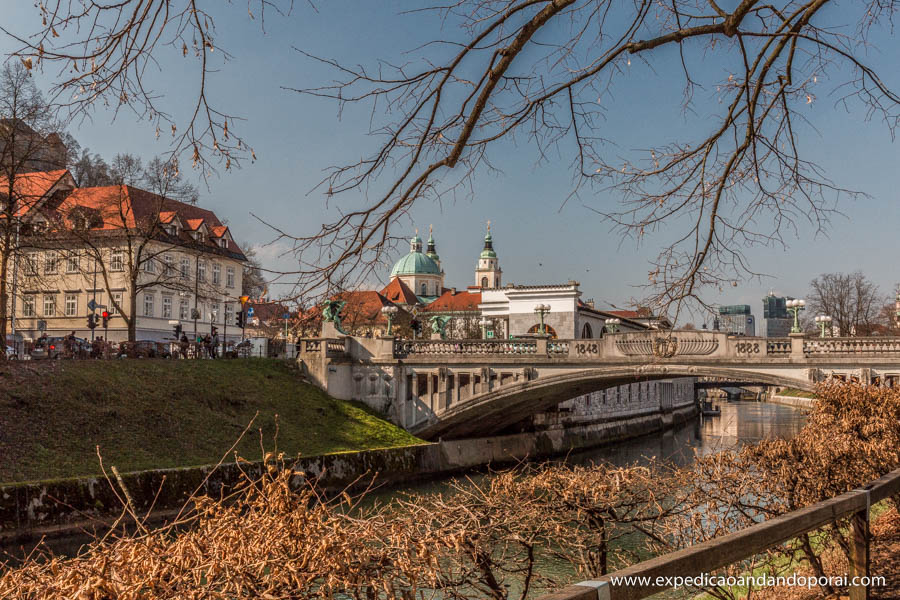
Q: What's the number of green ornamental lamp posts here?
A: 6